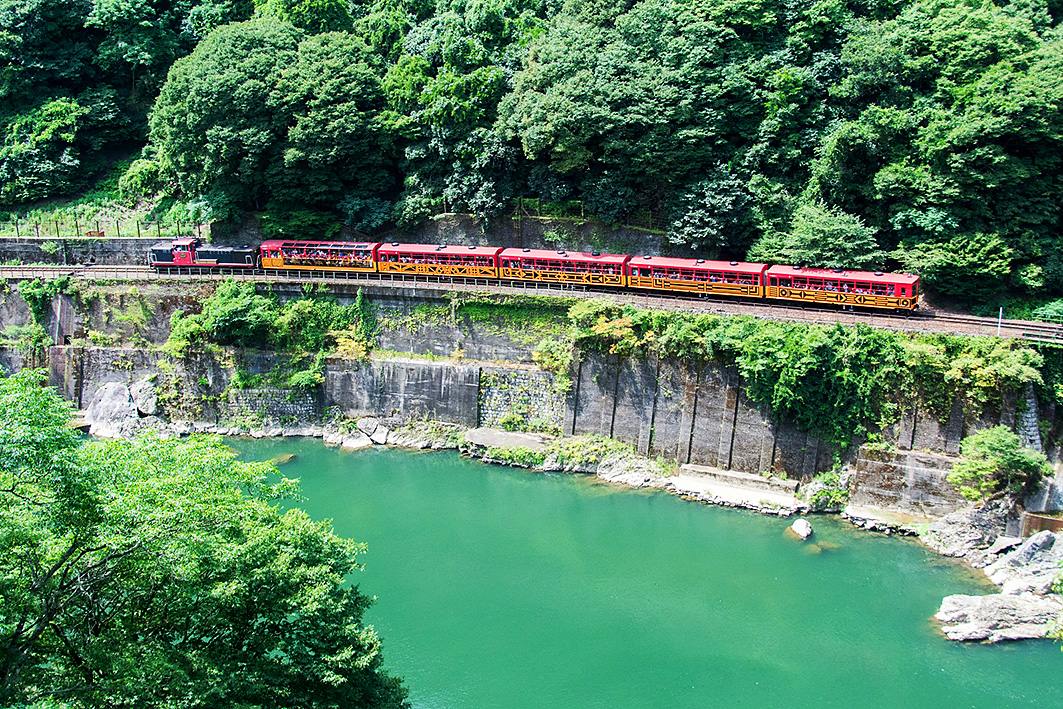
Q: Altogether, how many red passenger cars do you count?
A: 5